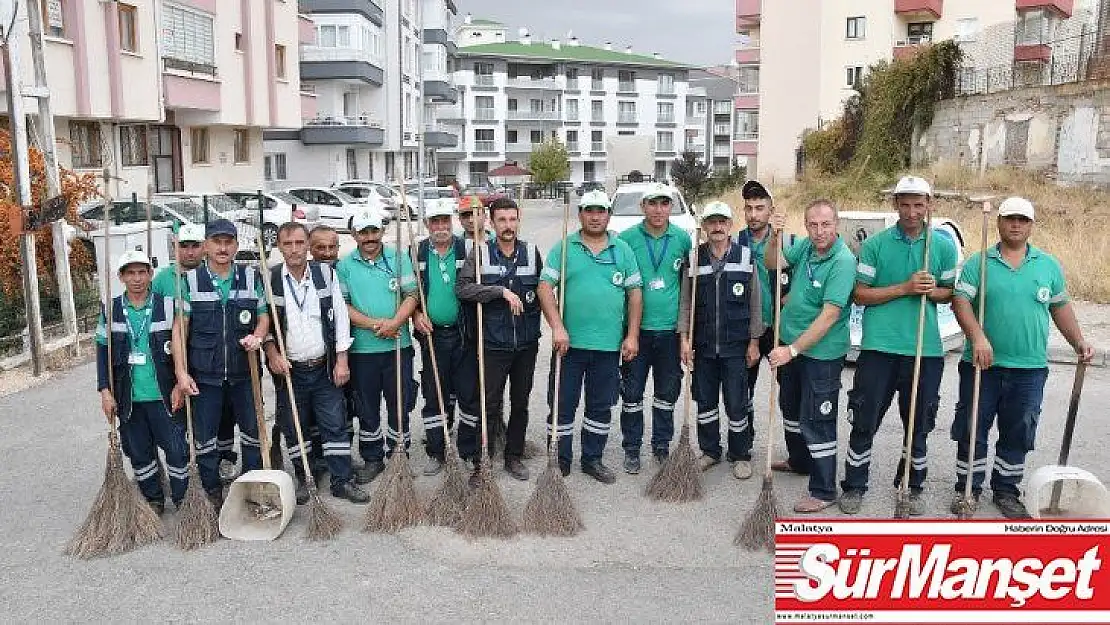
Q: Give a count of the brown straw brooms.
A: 11